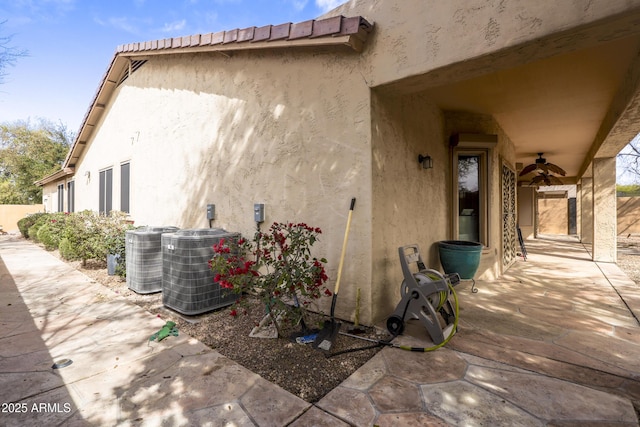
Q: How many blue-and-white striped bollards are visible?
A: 0